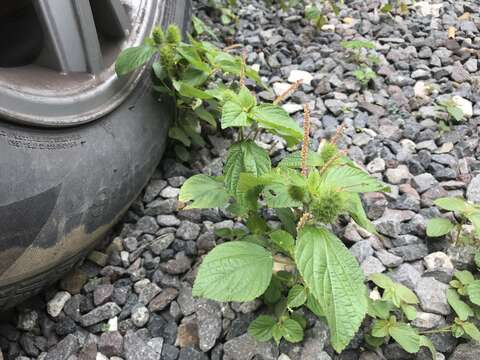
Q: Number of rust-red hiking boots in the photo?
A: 0